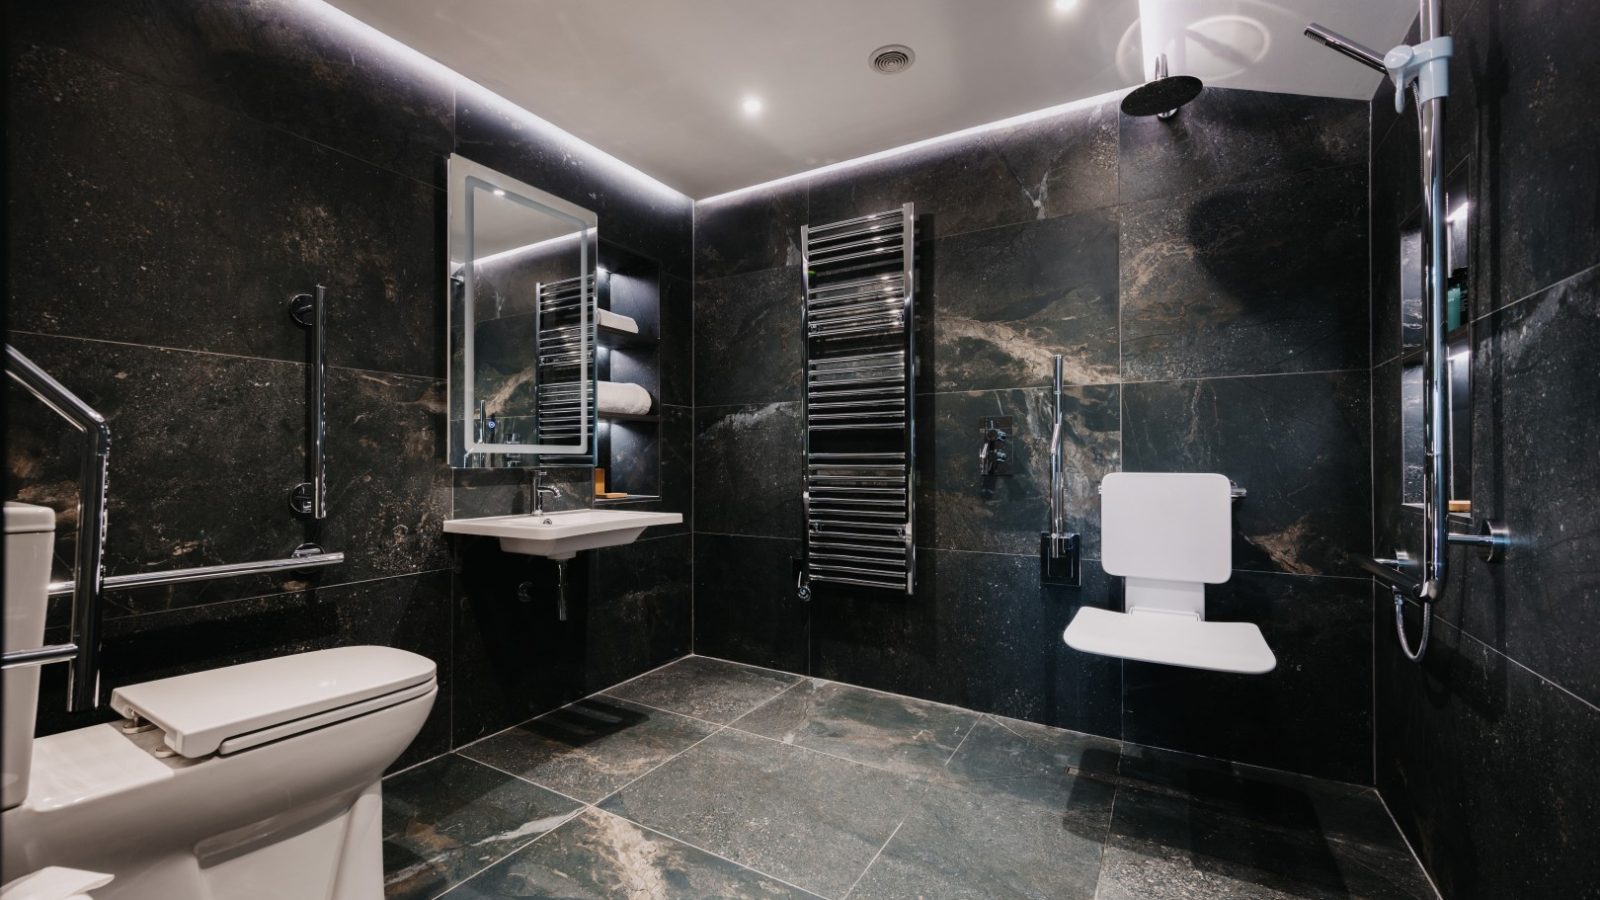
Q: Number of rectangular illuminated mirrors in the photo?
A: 1